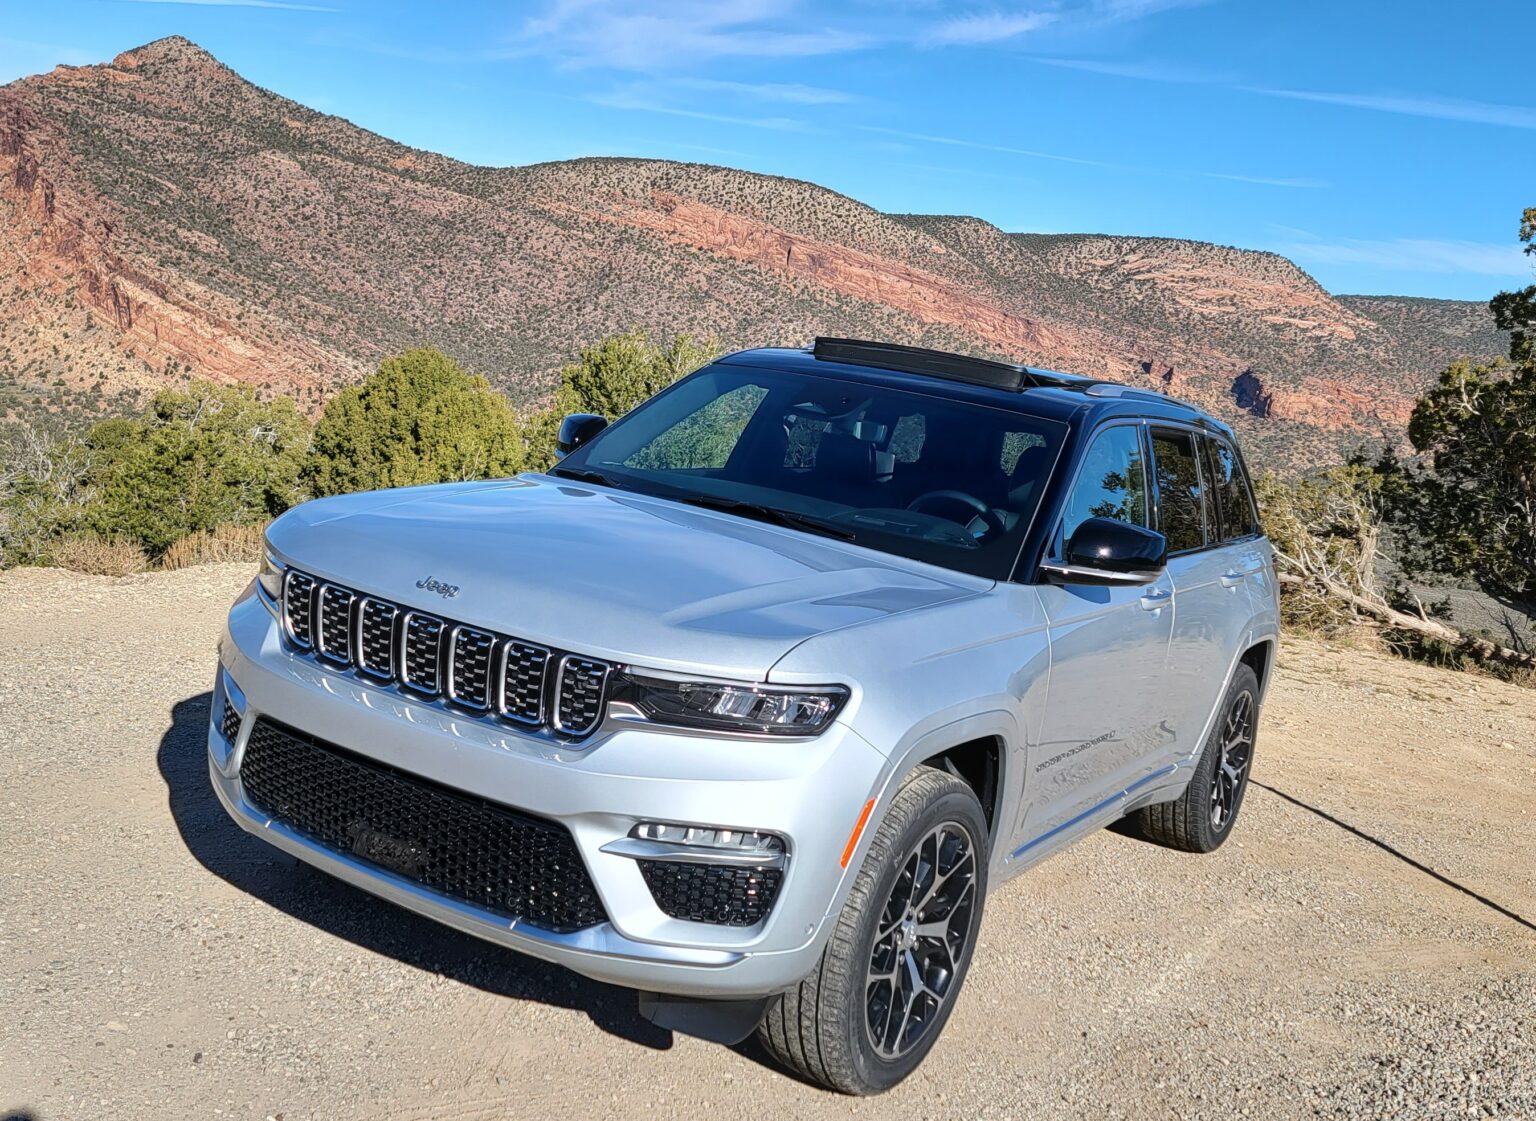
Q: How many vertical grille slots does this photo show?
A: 7